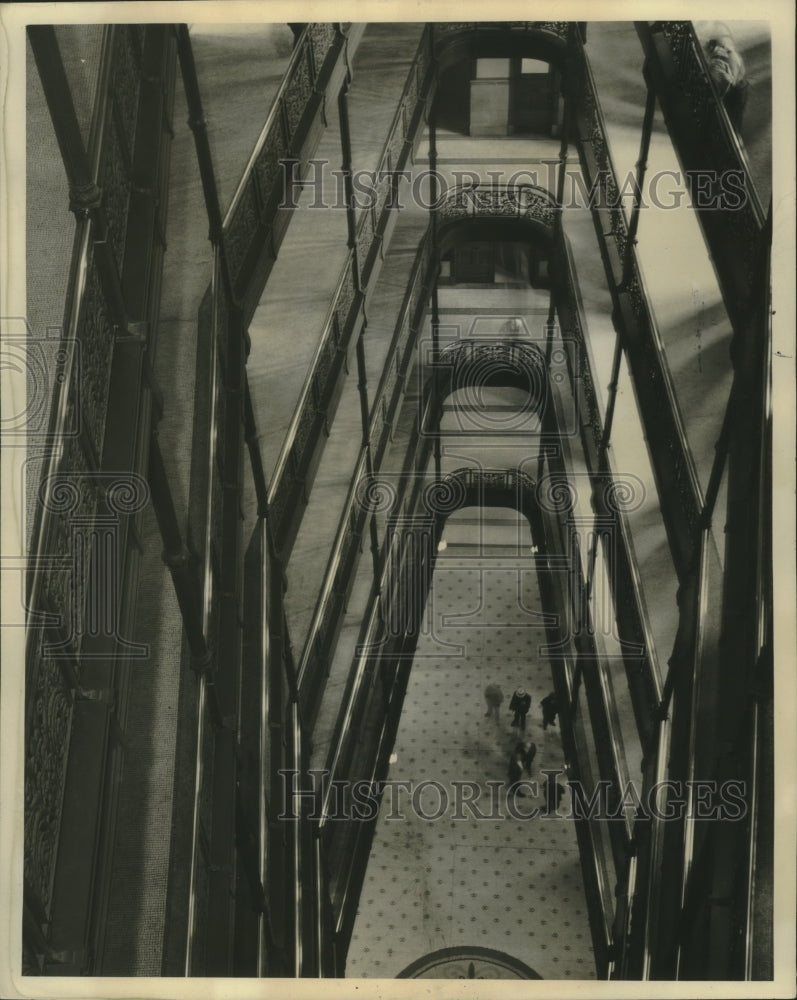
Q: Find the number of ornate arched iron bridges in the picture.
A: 4